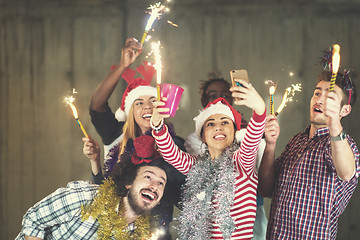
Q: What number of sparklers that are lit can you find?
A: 6